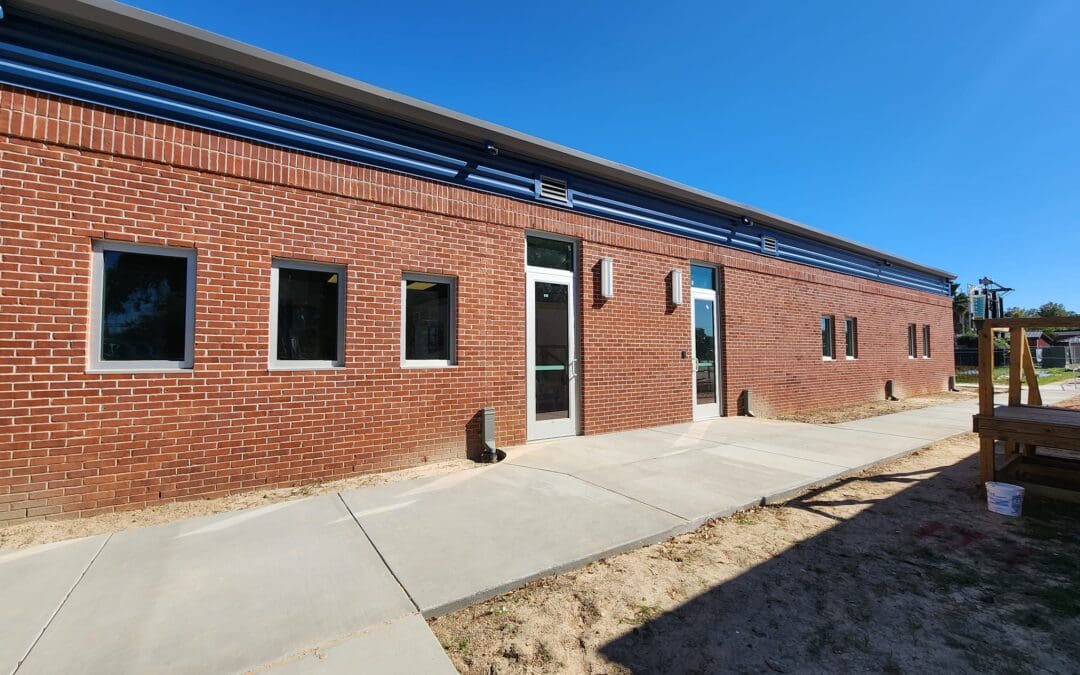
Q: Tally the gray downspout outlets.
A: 4